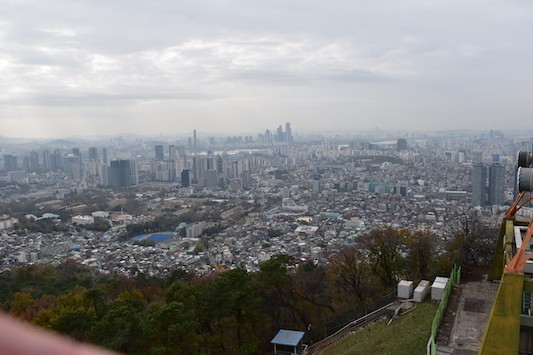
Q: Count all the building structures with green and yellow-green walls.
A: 1